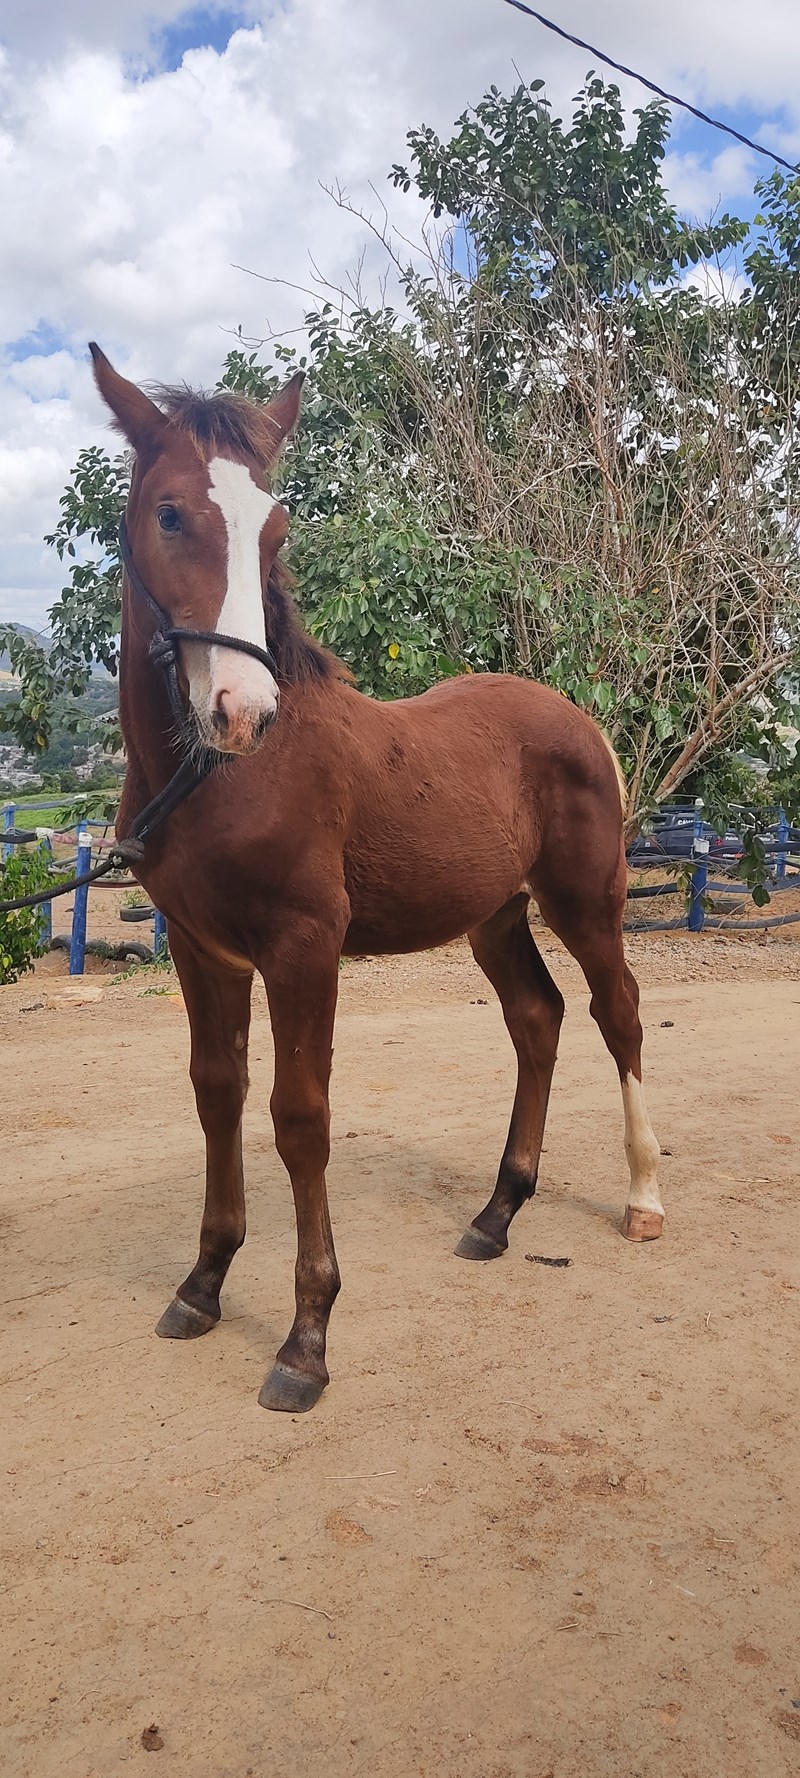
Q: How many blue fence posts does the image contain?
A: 6